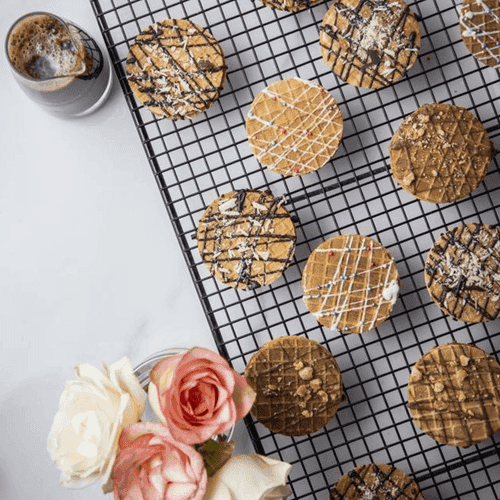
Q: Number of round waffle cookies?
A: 12